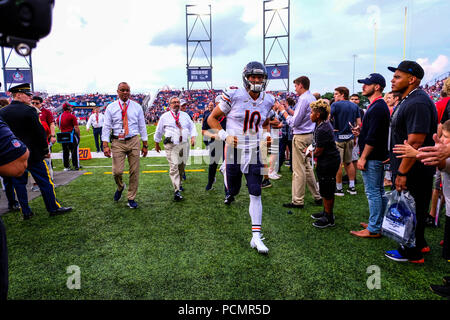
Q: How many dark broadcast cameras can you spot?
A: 1